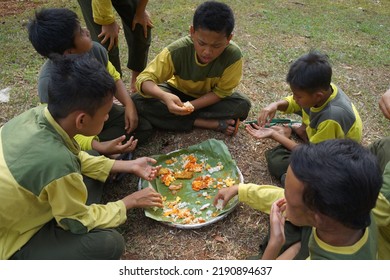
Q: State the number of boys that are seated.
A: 5